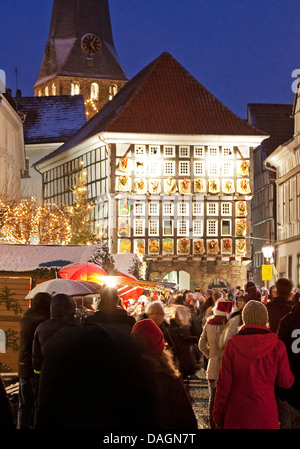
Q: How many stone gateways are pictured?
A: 2